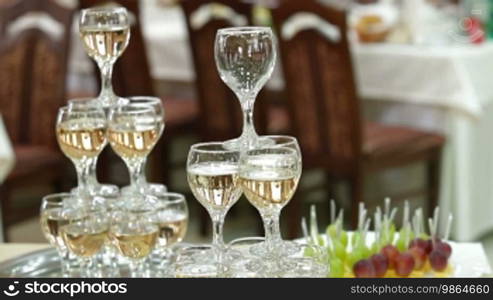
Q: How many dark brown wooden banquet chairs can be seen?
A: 4